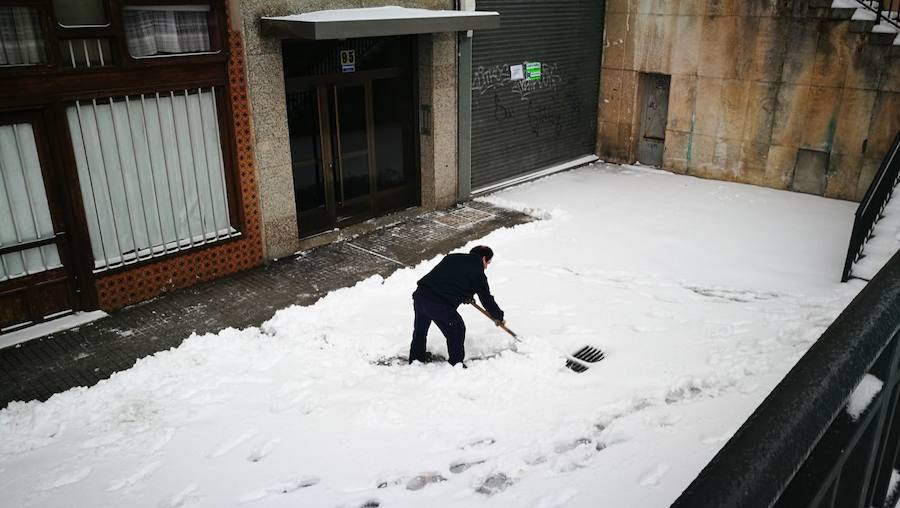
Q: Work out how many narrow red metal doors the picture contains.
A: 0